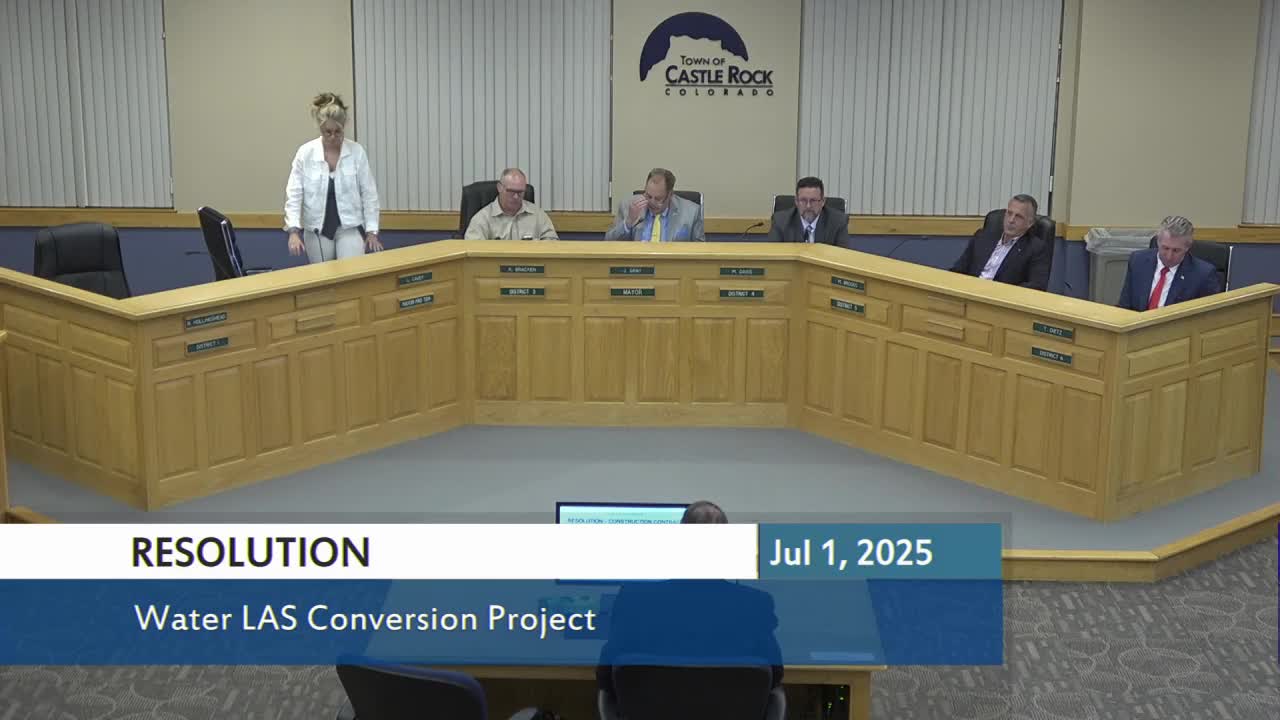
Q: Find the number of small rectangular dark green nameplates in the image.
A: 14